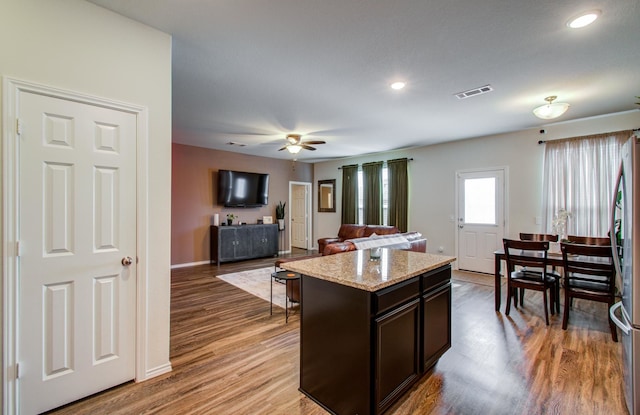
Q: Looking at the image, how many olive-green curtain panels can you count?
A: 3